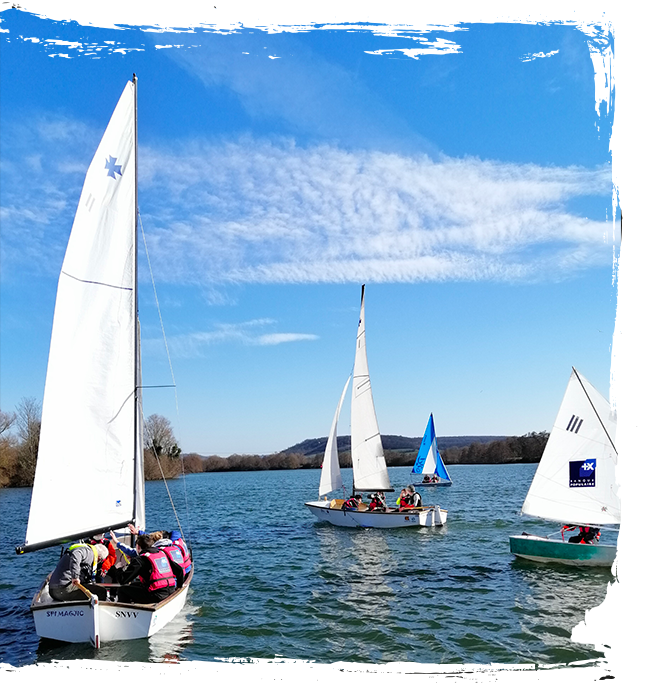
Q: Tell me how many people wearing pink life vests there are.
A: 3